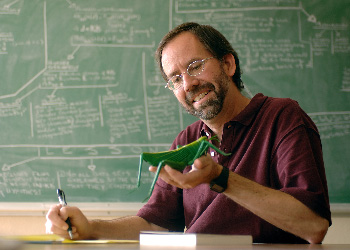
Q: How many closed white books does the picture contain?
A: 1